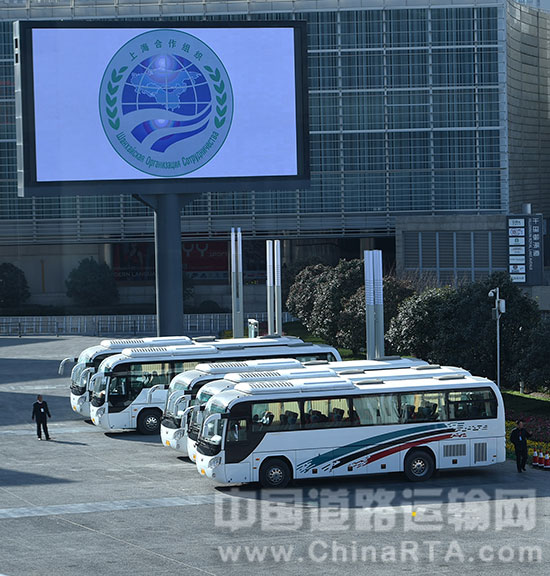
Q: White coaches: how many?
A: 5